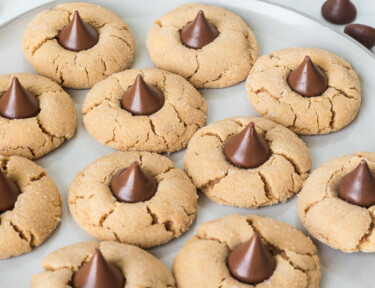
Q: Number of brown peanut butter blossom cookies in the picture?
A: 11